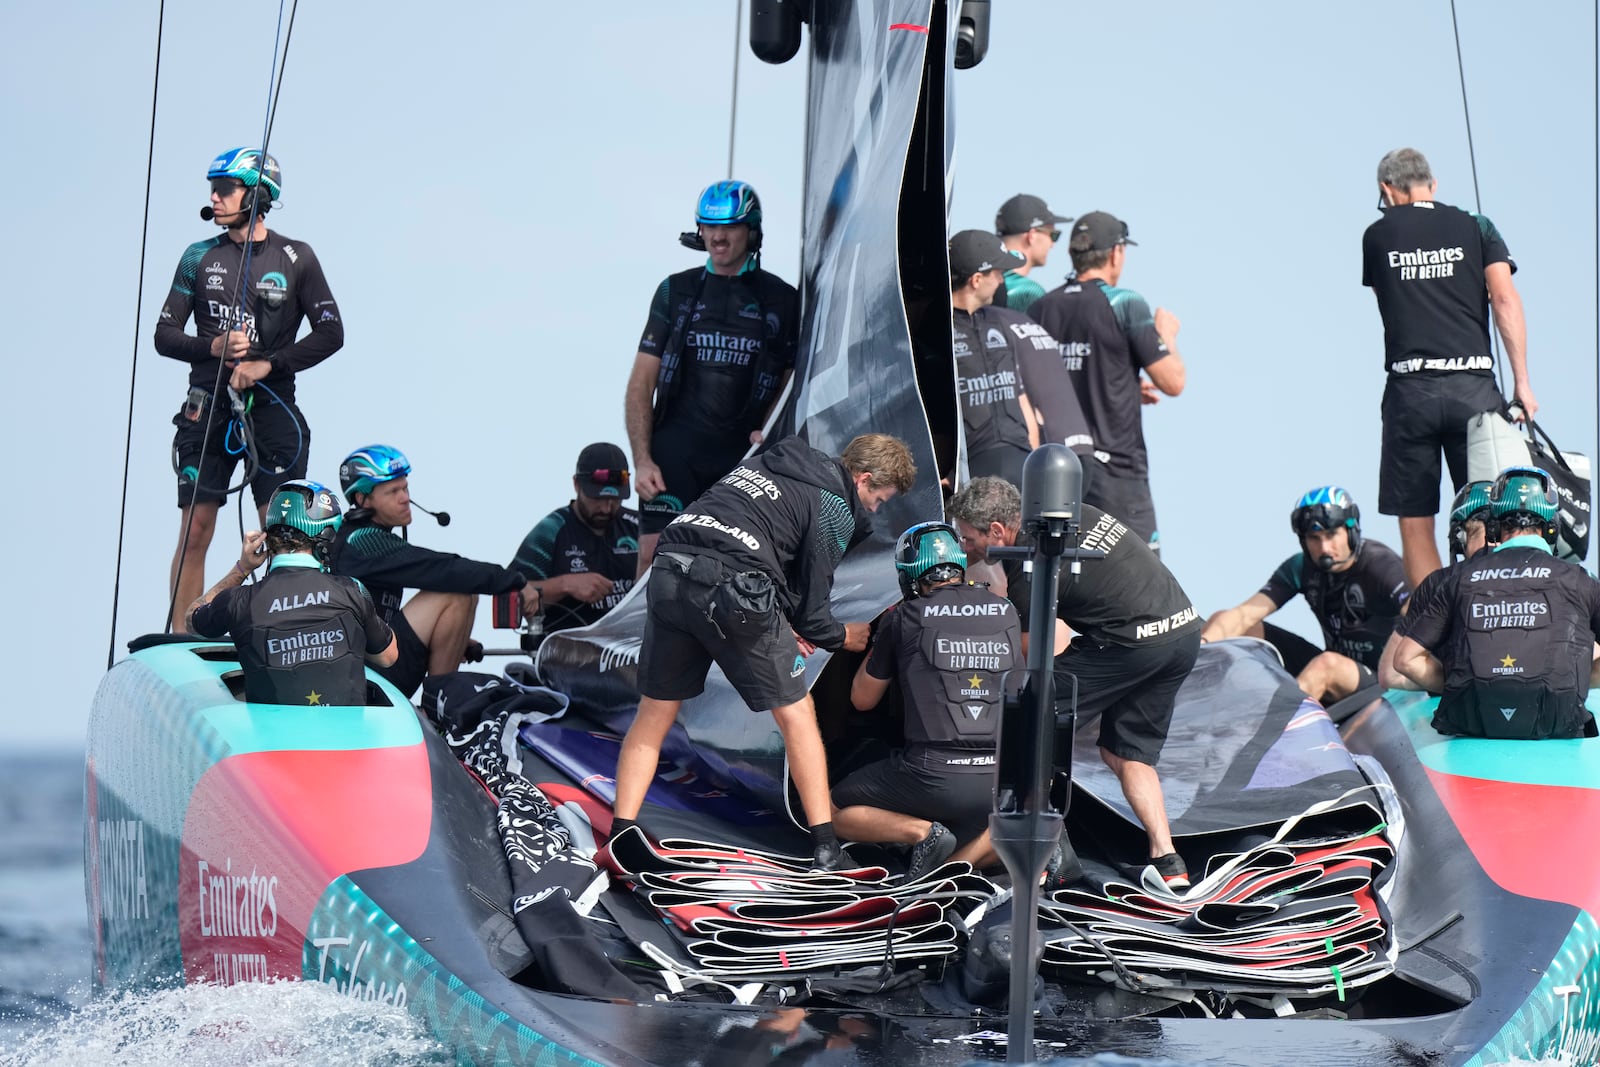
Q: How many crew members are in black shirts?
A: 15